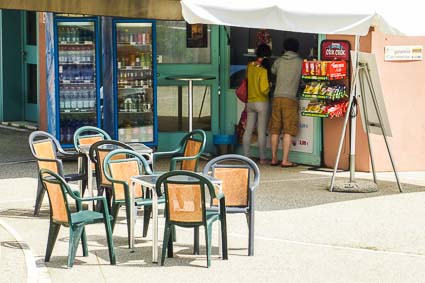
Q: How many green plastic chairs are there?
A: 5